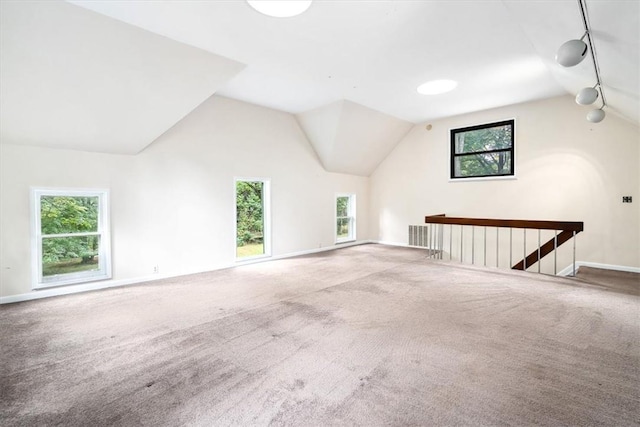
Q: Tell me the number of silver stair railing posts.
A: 14